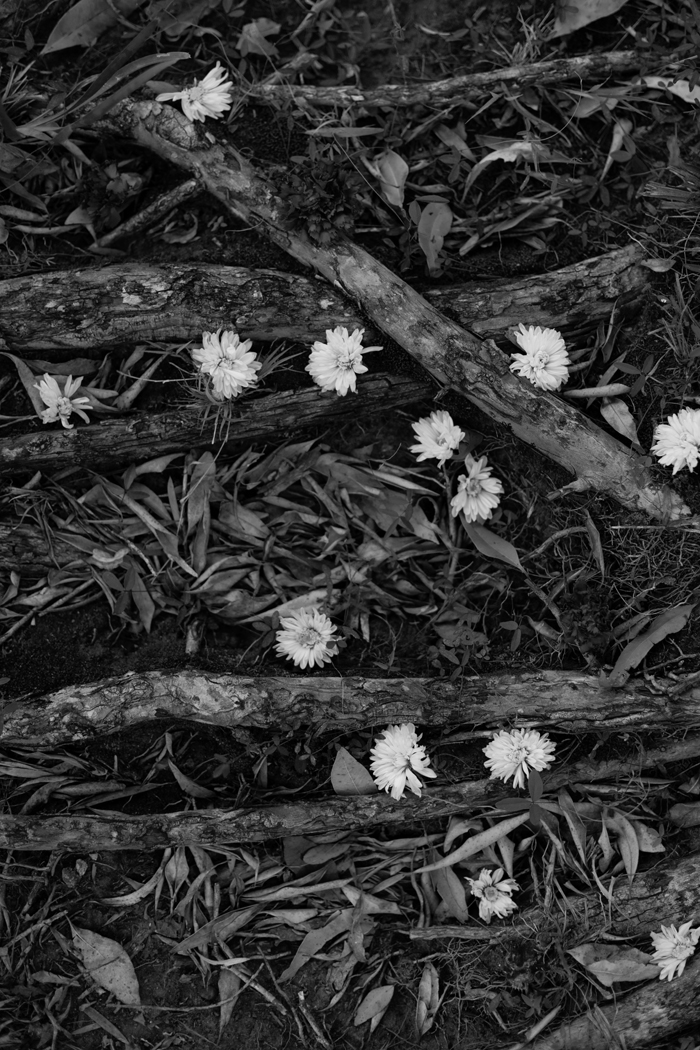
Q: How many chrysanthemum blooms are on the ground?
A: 13